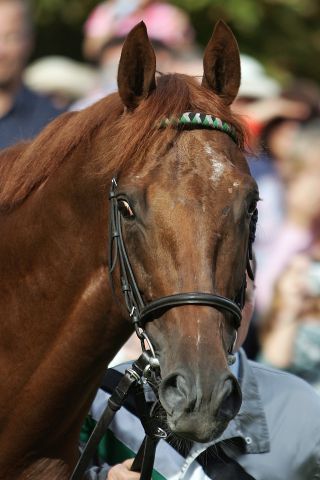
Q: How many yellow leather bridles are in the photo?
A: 0